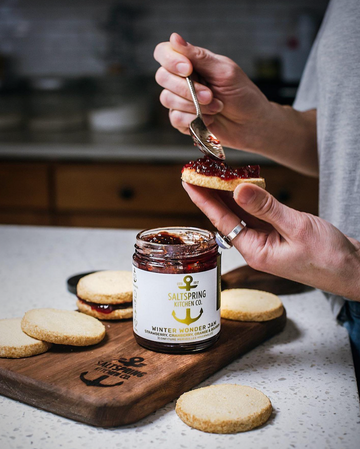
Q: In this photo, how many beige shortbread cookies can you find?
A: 7